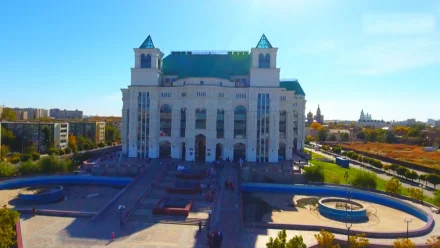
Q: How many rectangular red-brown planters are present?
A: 3